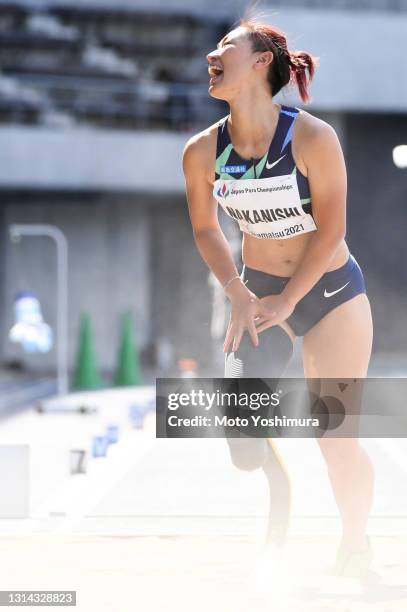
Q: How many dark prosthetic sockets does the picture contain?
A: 1